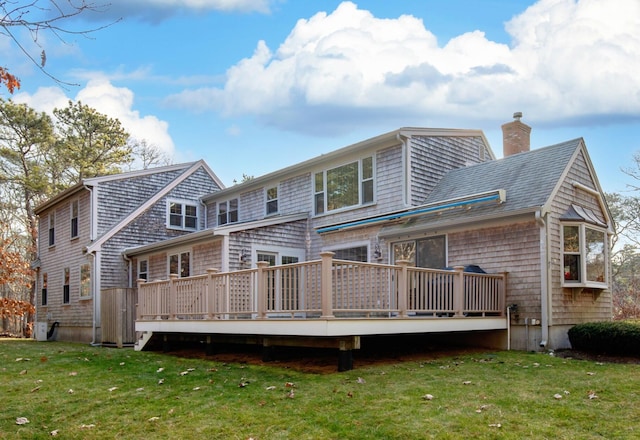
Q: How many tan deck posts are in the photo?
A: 8